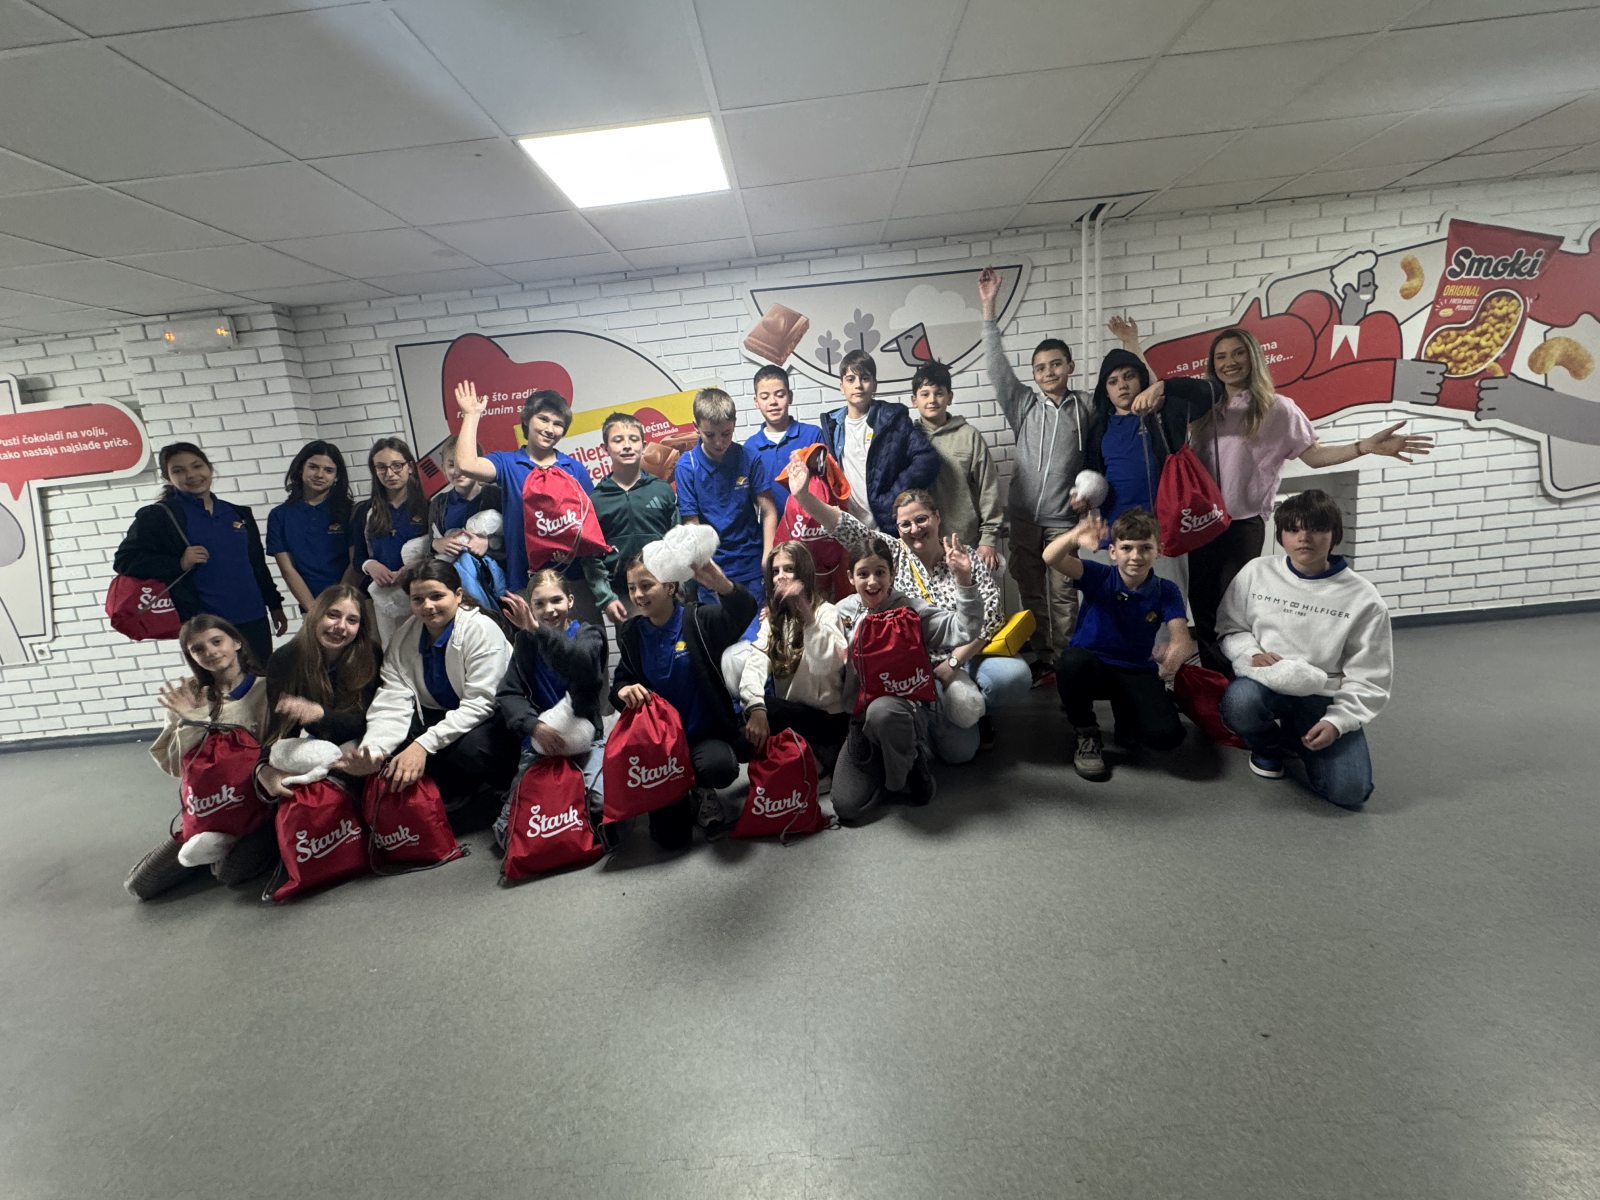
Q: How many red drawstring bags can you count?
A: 12